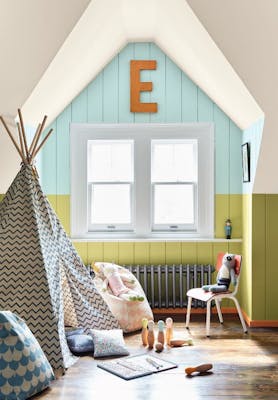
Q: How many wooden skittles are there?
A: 6